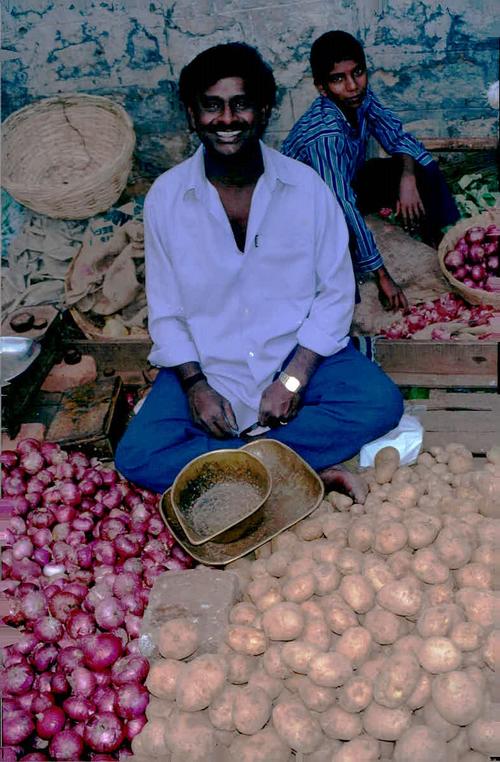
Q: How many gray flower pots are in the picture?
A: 0